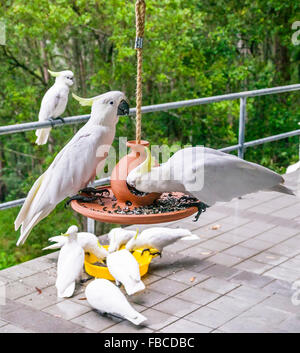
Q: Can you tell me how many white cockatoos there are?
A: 9